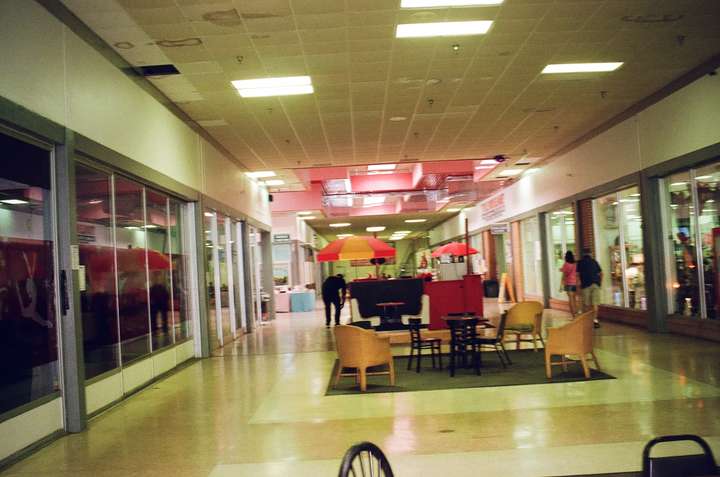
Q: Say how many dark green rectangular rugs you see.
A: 1